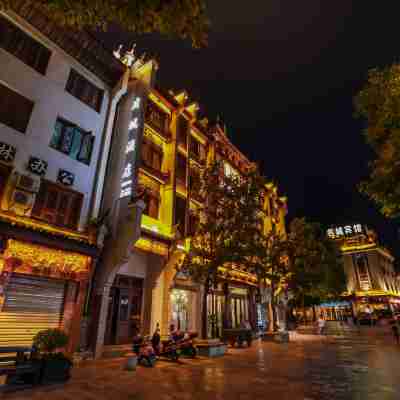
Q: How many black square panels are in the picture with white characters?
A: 3